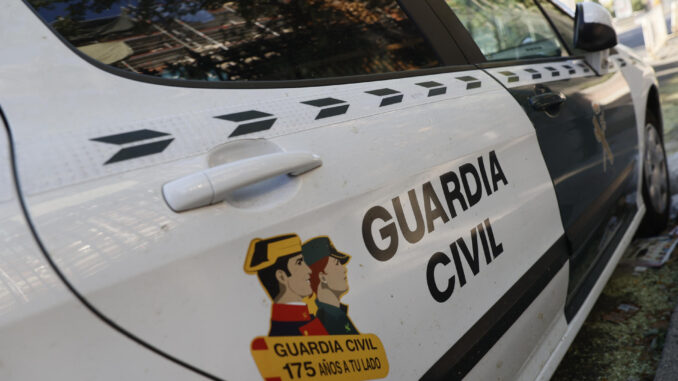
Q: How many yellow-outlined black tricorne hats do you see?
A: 1